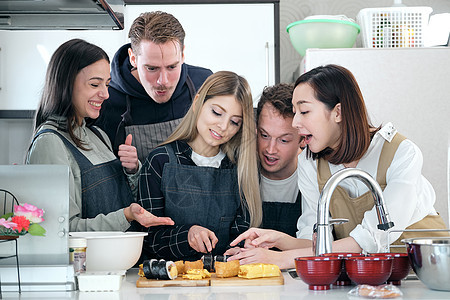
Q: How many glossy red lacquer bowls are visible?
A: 4